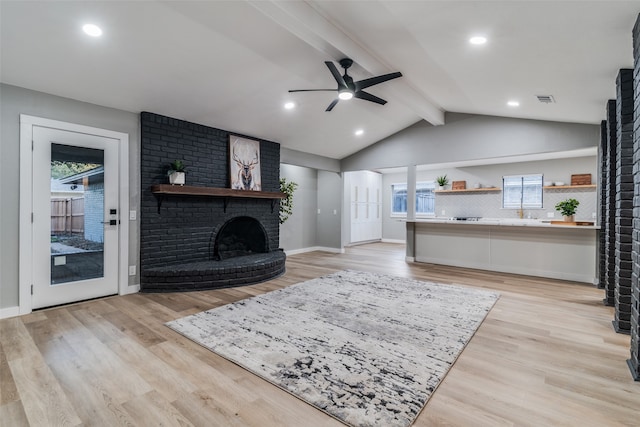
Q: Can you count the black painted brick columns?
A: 4